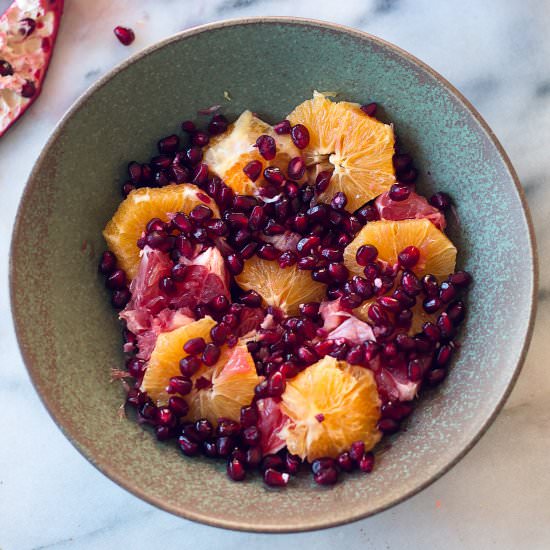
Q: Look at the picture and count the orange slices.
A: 7